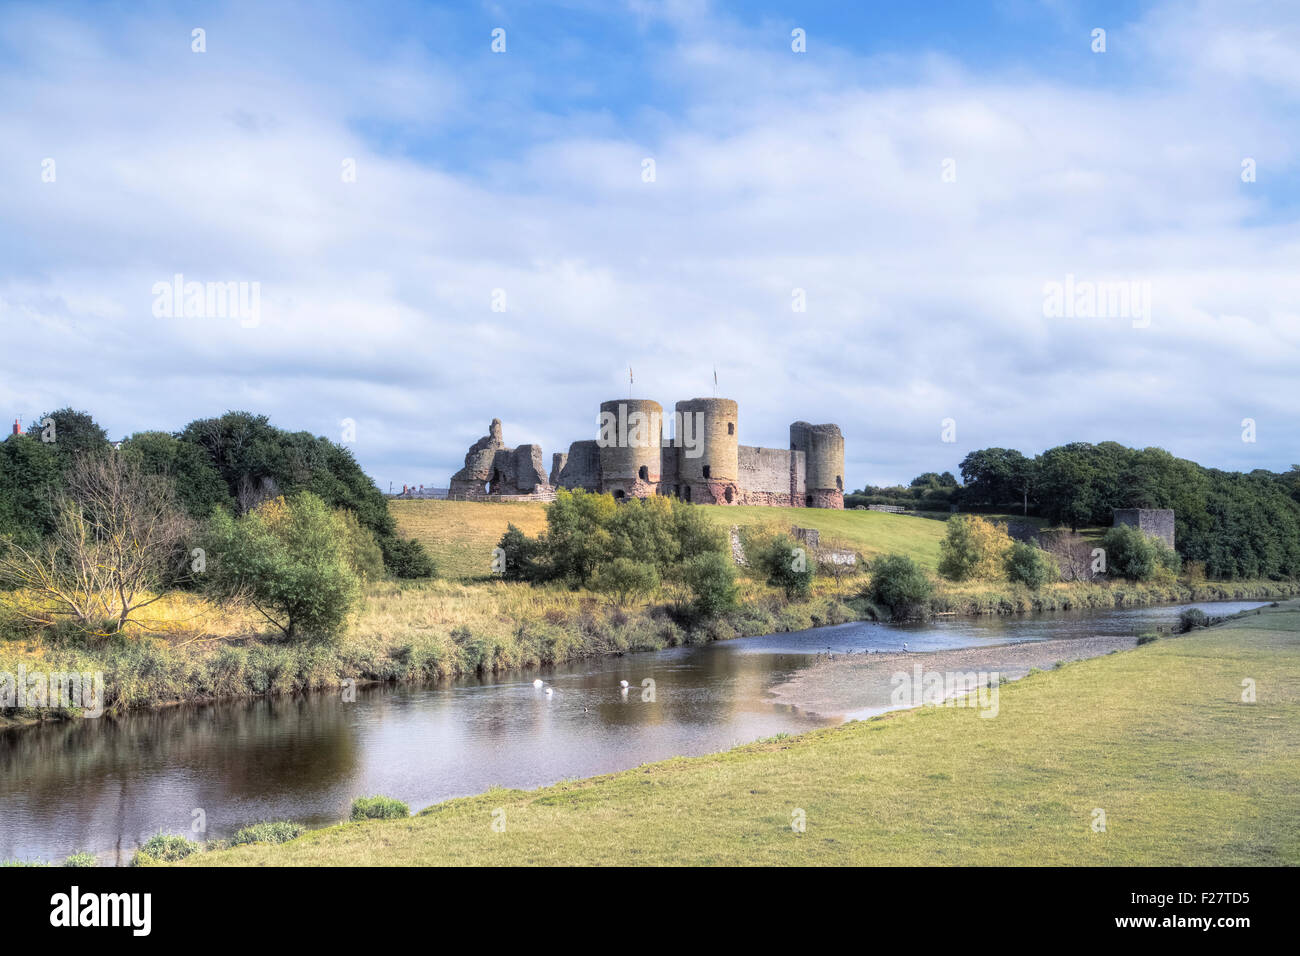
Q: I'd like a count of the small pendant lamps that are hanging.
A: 0